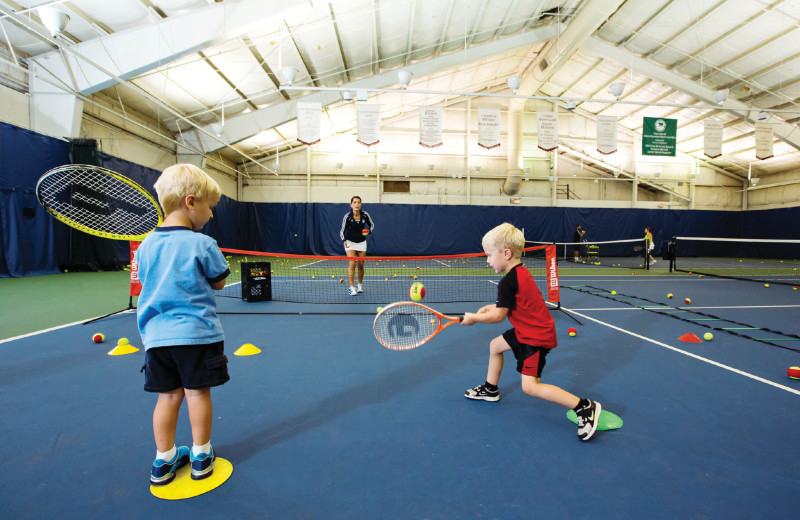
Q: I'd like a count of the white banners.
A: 8